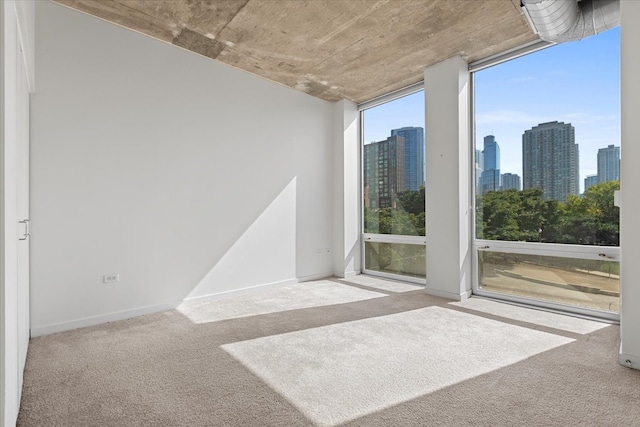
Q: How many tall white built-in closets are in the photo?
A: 1